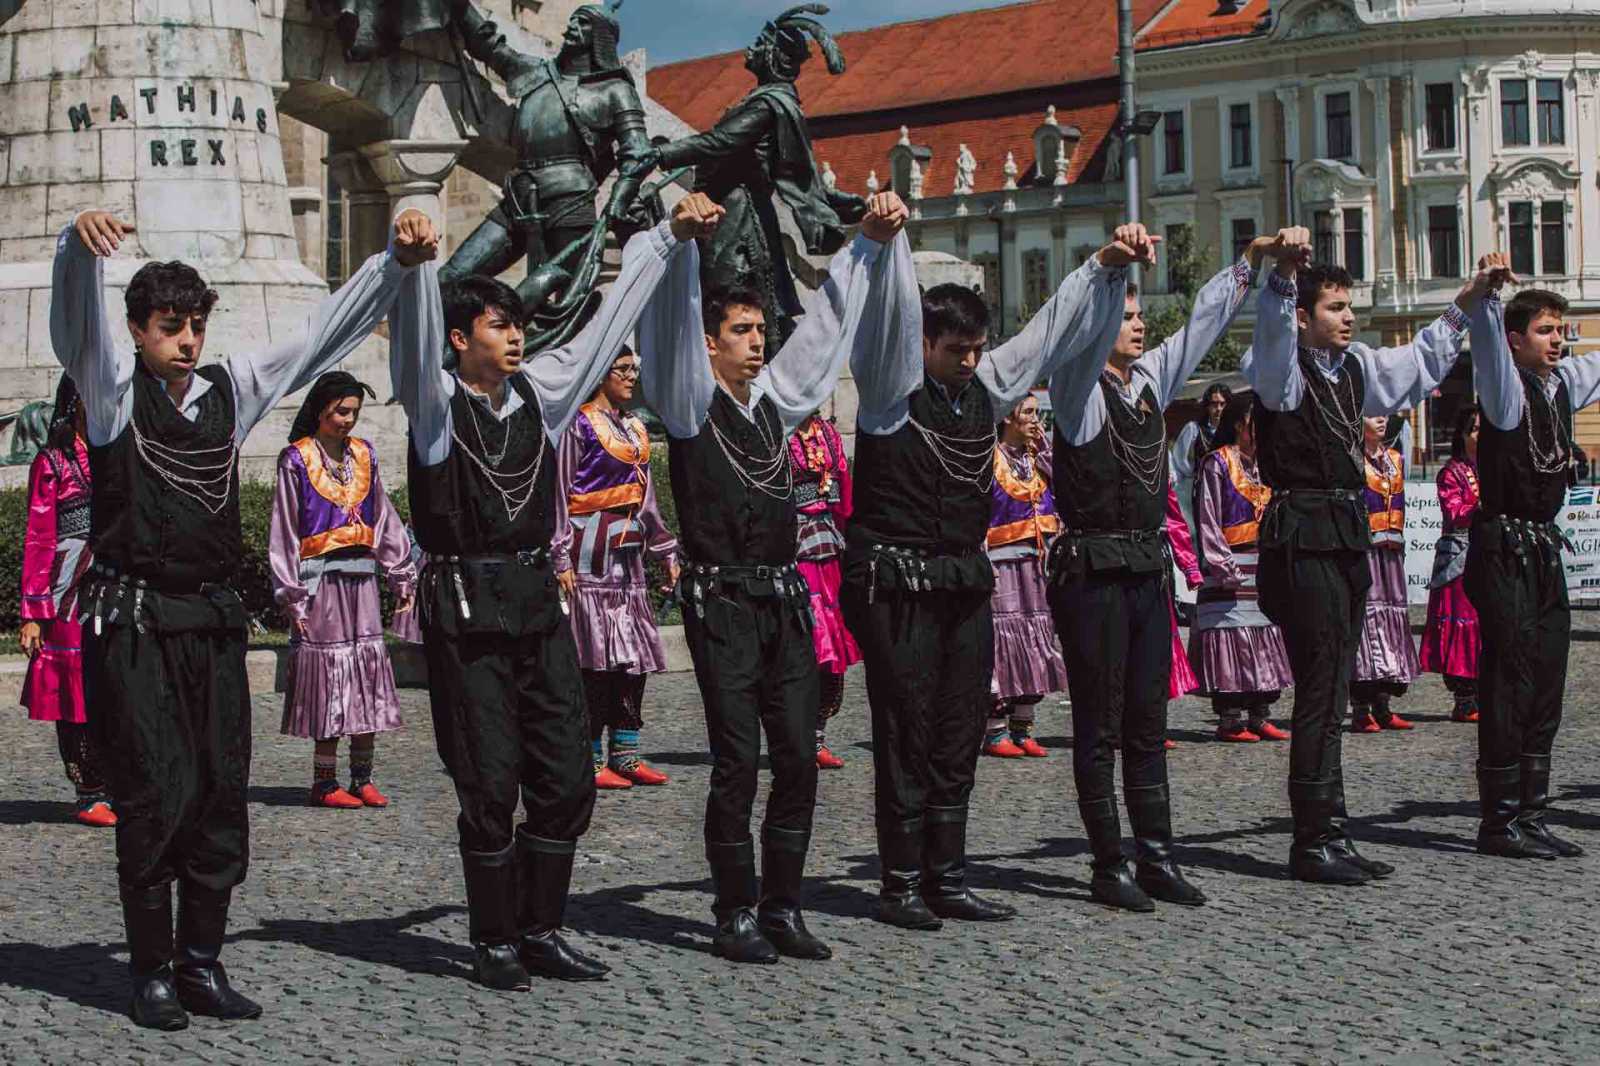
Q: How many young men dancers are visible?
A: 7